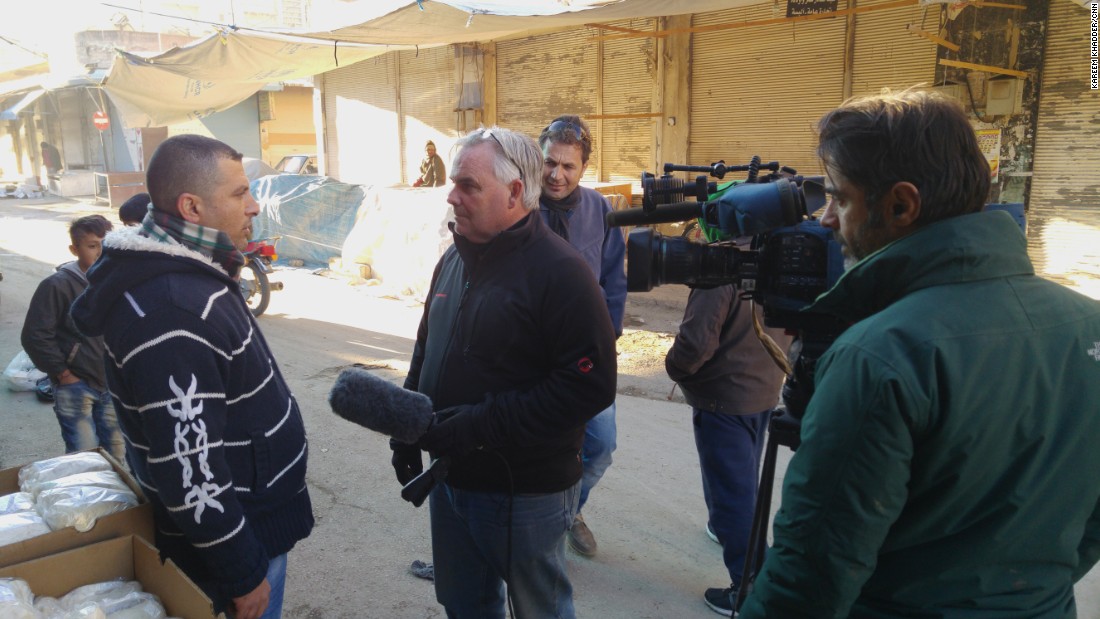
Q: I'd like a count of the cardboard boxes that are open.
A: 2